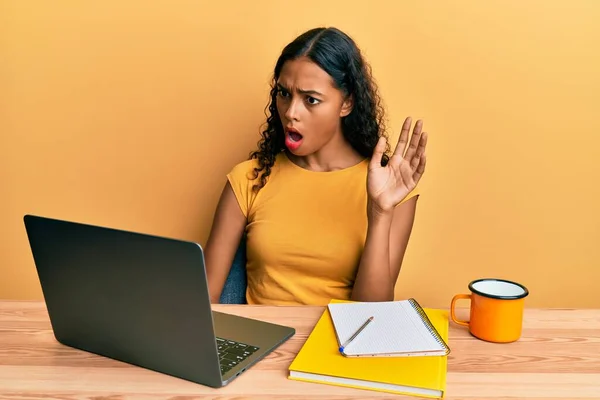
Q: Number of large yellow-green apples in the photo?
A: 0